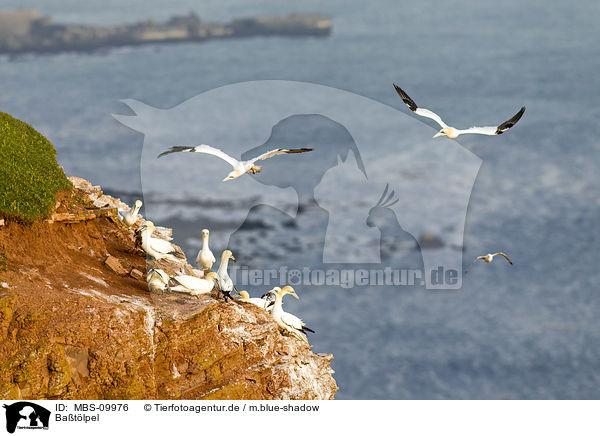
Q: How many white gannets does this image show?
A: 12